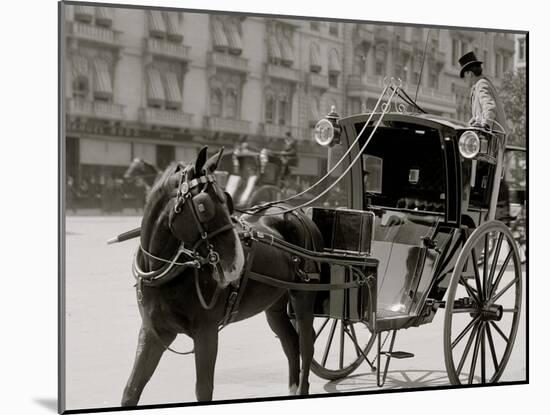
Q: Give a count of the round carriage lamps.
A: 2